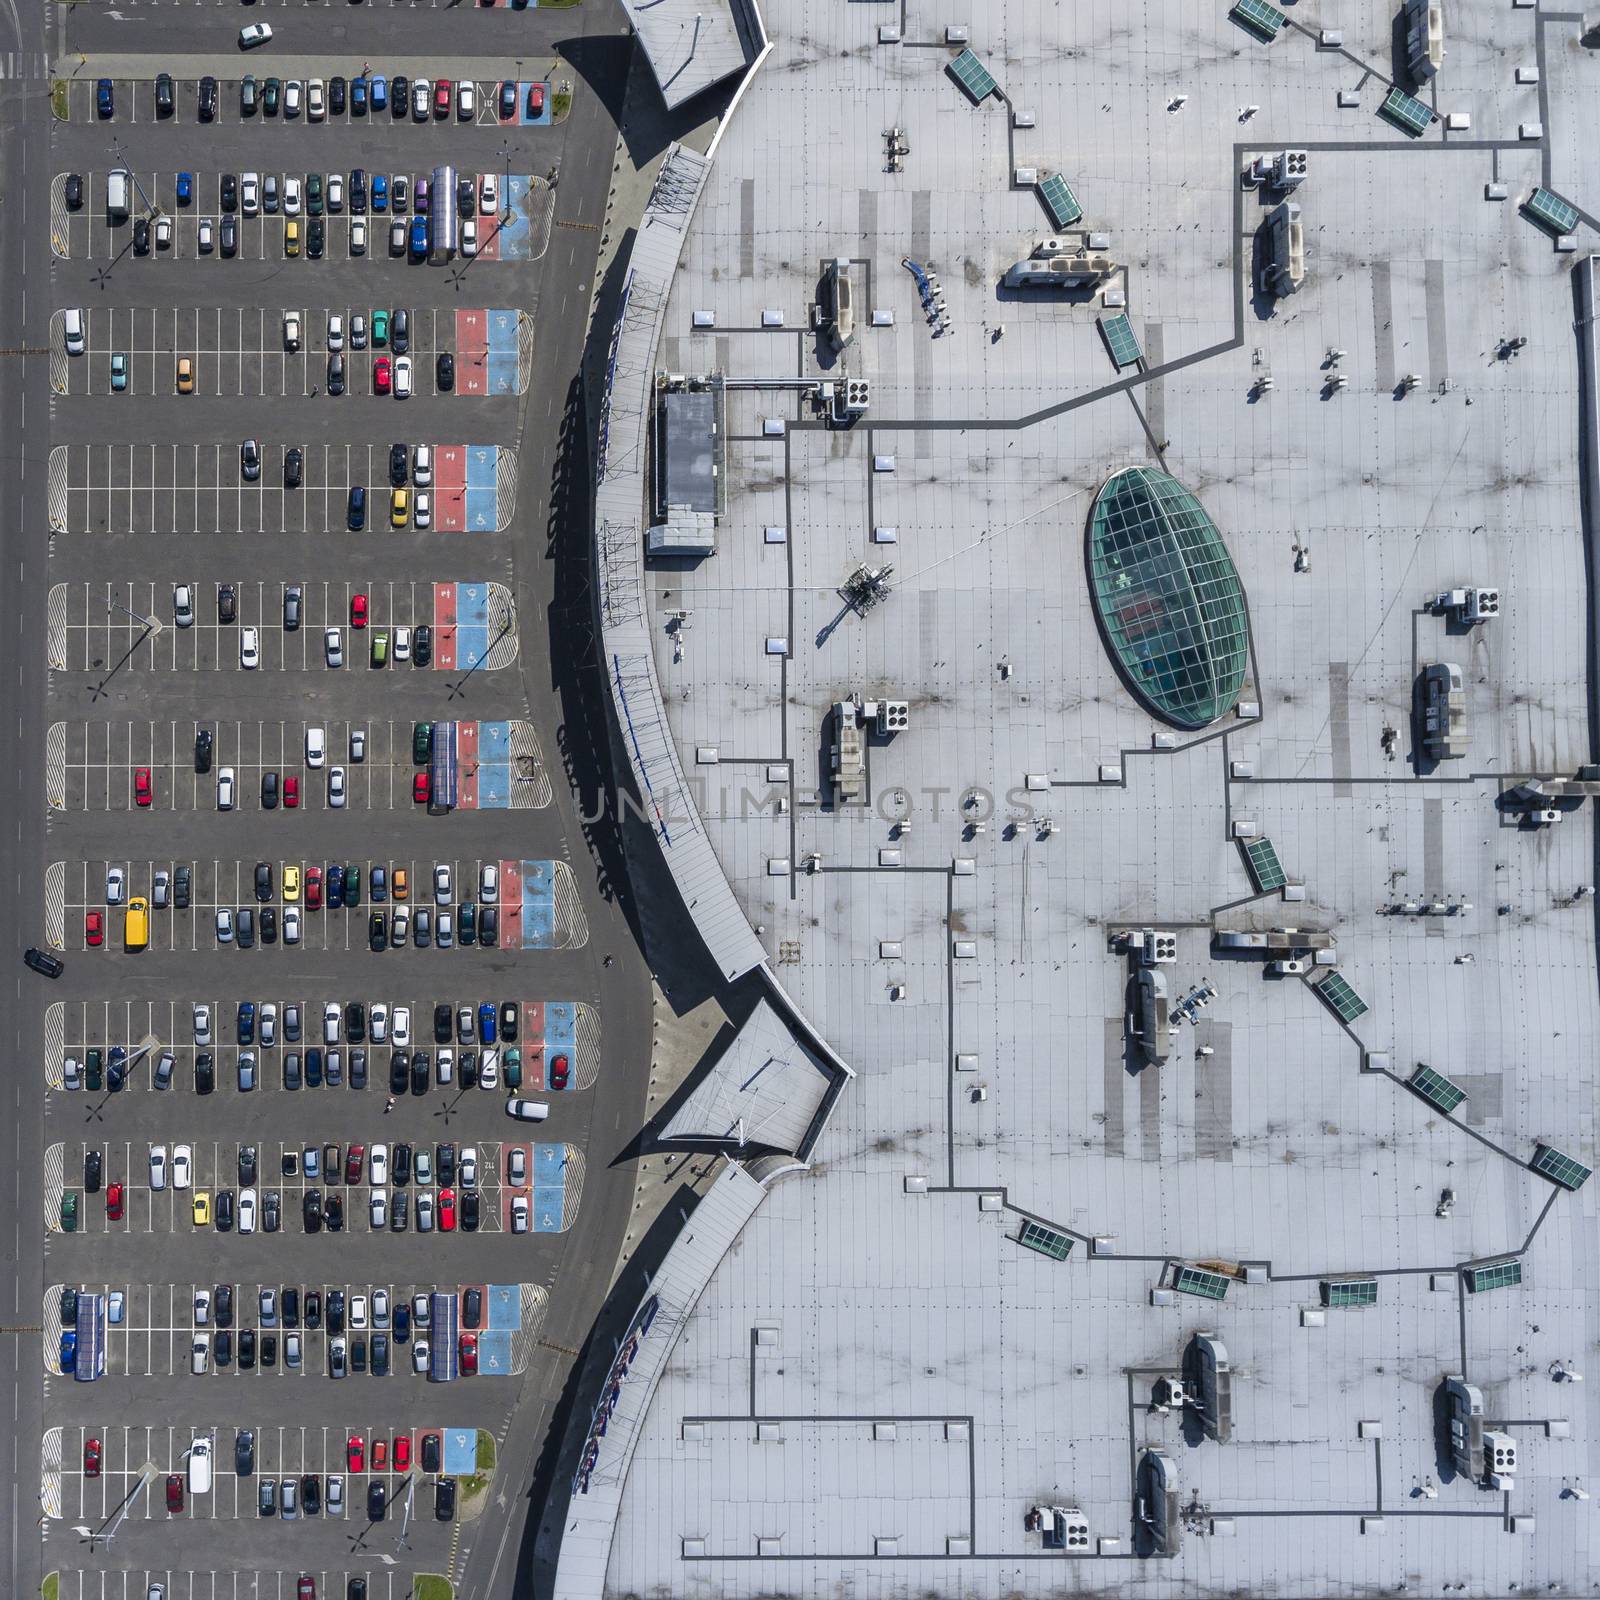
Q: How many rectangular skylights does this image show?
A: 14